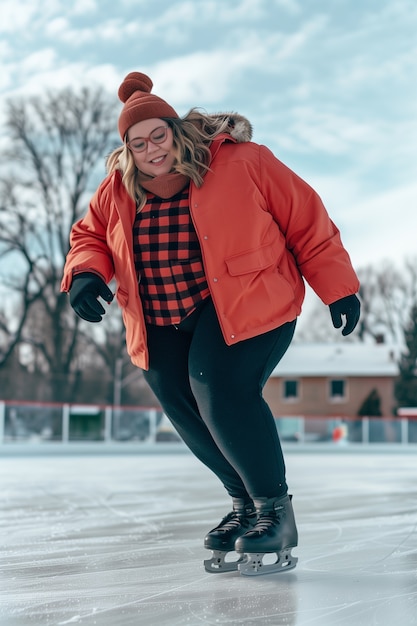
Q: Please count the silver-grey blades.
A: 2